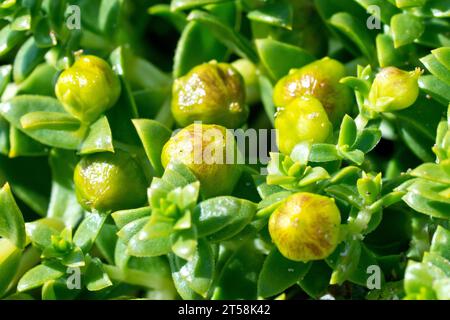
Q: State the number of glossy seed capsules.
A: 8